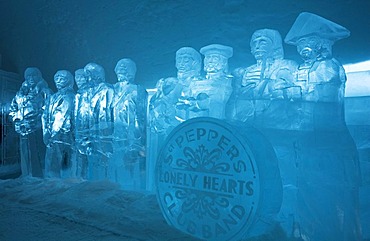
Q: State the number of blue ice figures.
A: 9